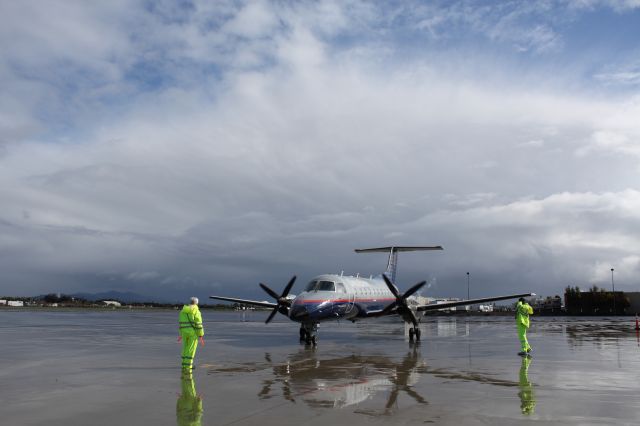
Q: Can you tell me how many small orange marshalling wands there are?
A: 2